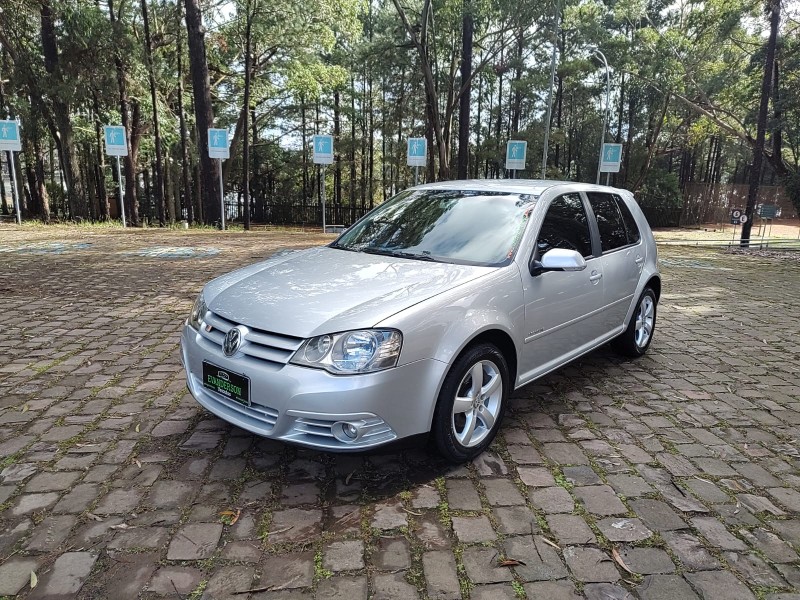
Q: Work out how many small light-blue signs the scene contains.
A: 7